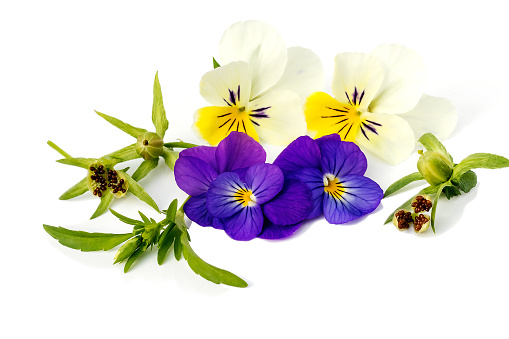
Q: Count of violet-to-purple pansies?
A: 3